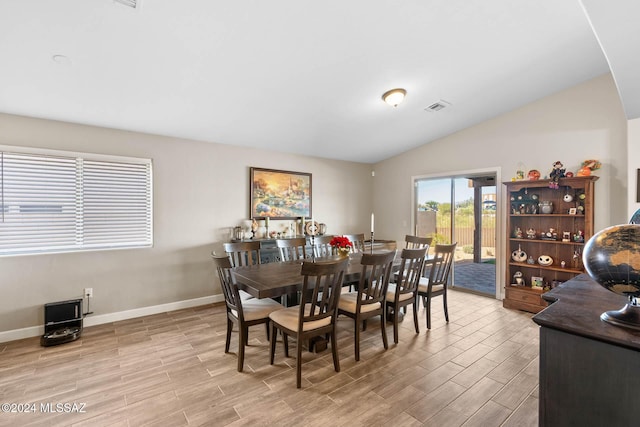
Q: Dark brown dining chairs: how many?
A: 10